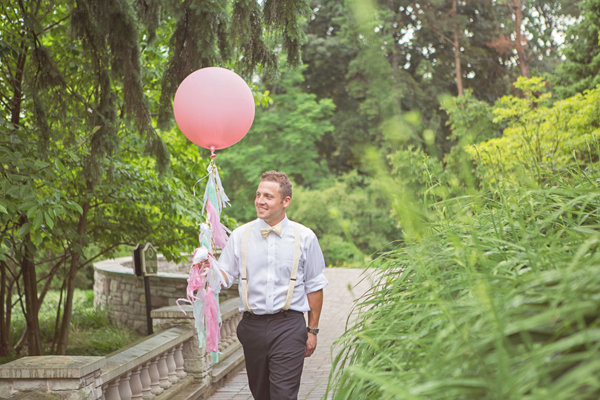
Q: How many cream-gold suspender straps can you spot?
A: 2